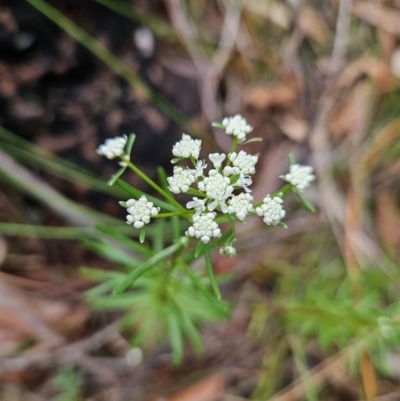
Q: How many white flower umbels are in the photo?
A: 11